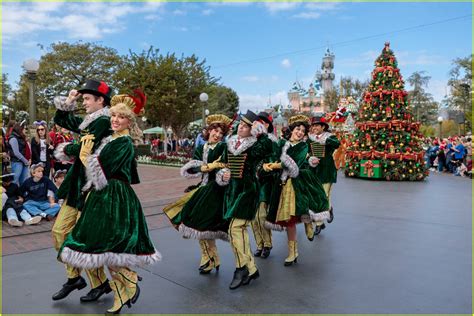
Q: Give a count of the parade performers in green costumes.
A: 7